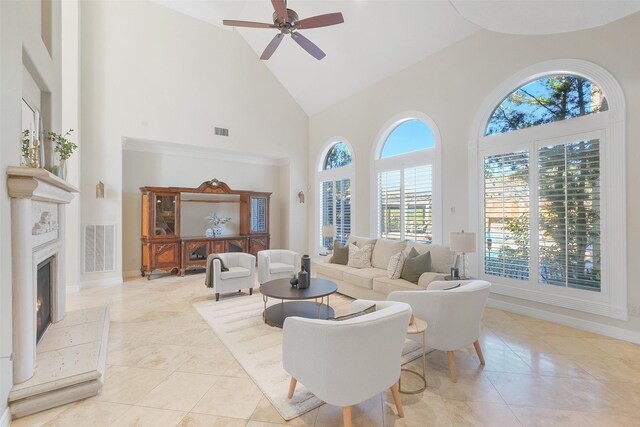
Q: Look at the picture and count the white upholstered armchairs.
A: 4